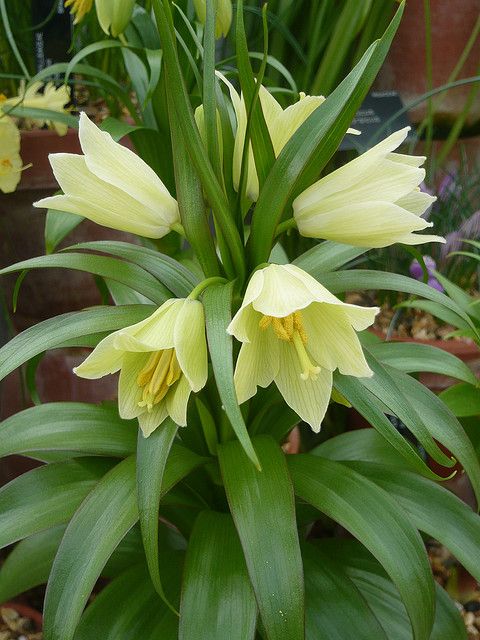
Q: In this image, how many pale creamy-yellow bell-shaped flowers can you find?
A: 5